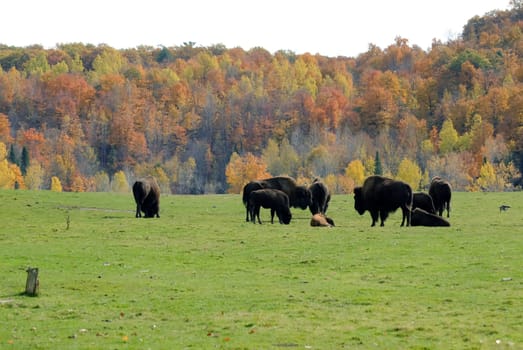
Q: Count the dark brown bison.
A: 8